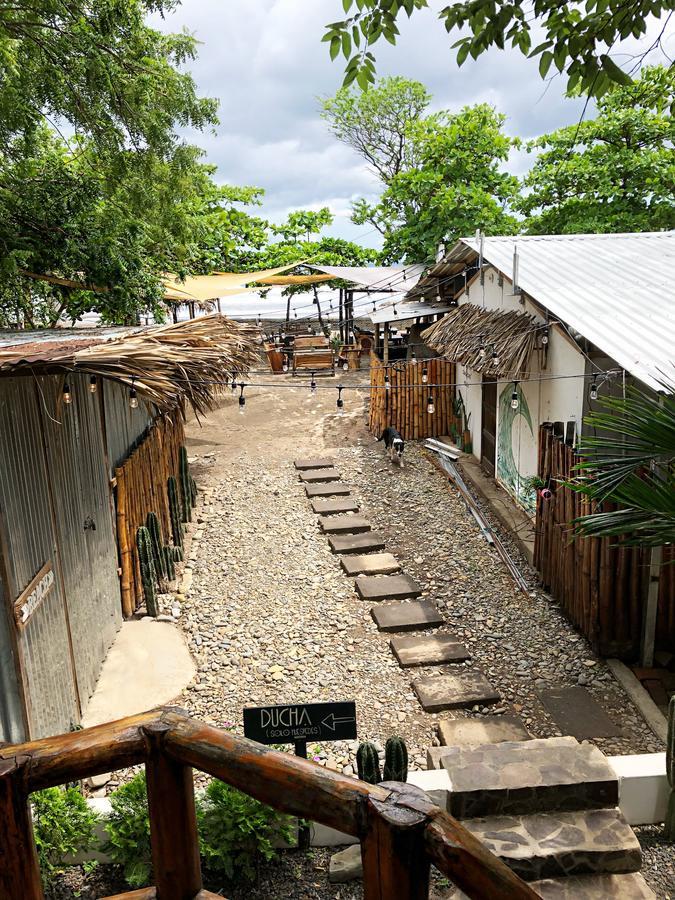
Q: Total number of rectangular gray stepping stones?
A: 12